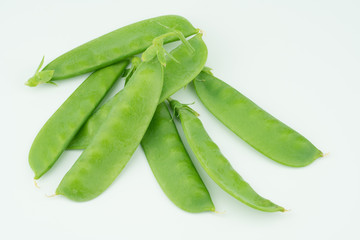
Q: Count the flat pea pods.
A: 7